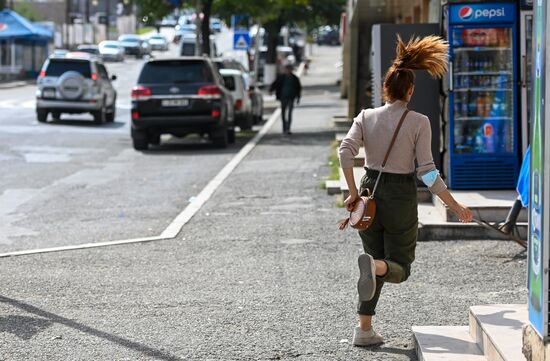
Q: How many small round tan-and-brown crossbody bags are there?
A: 1